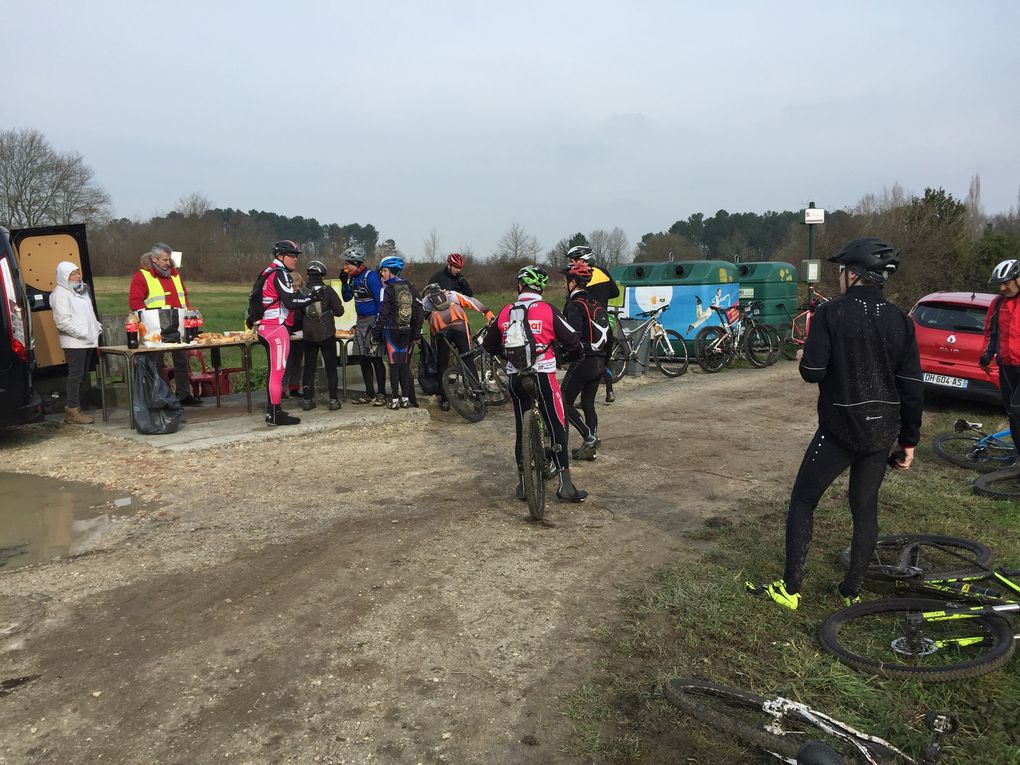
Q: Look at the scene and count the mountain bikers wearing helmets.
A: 11